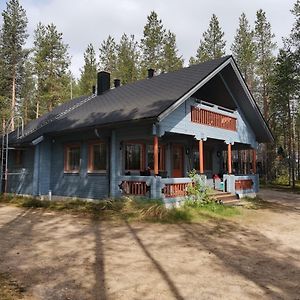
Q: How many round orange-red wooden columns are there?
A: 4